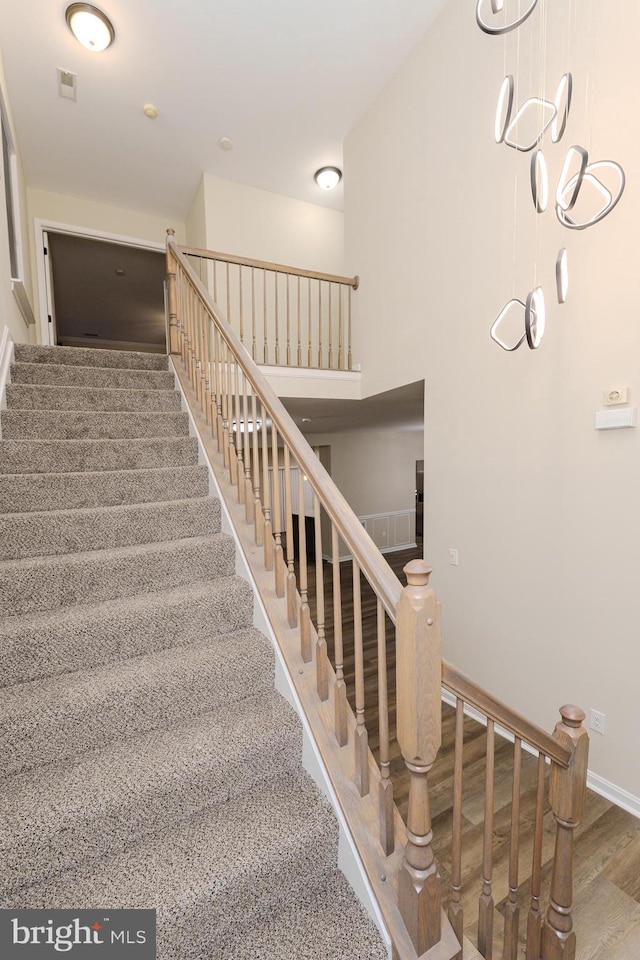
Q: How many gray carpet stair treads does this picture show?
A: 13